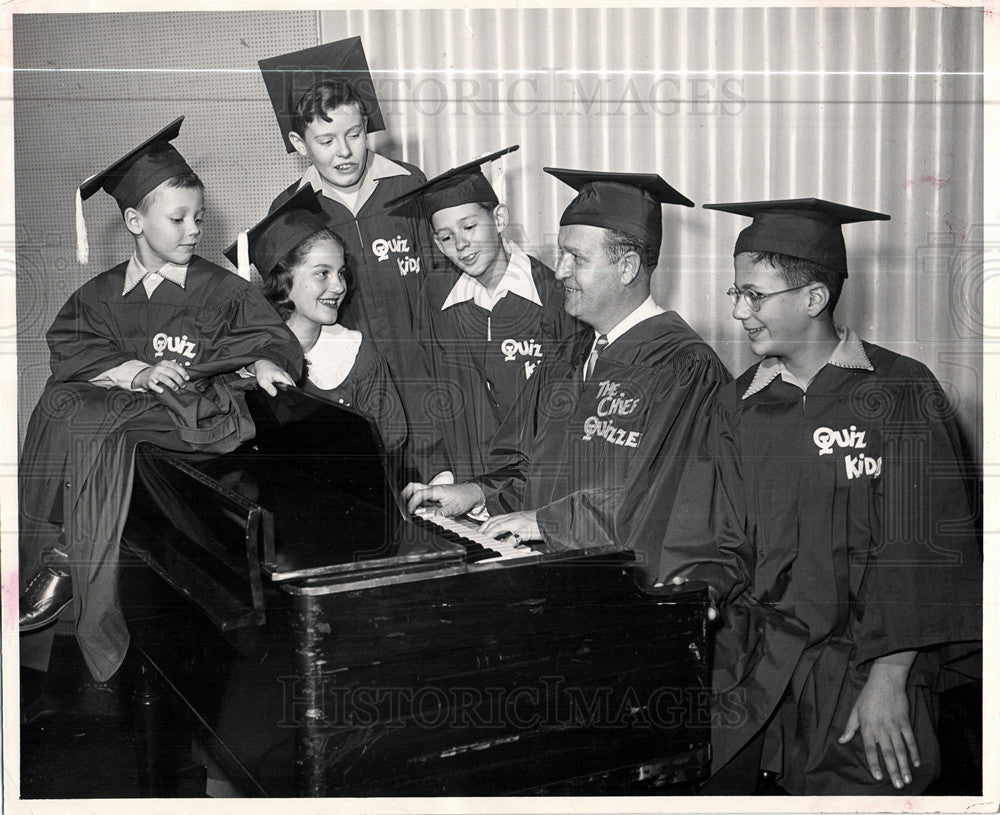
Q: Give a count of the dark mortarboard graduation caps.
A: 6